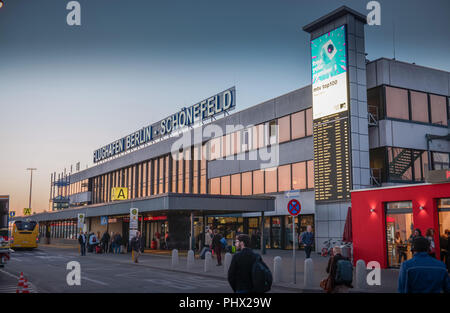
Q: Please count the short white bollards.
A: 7